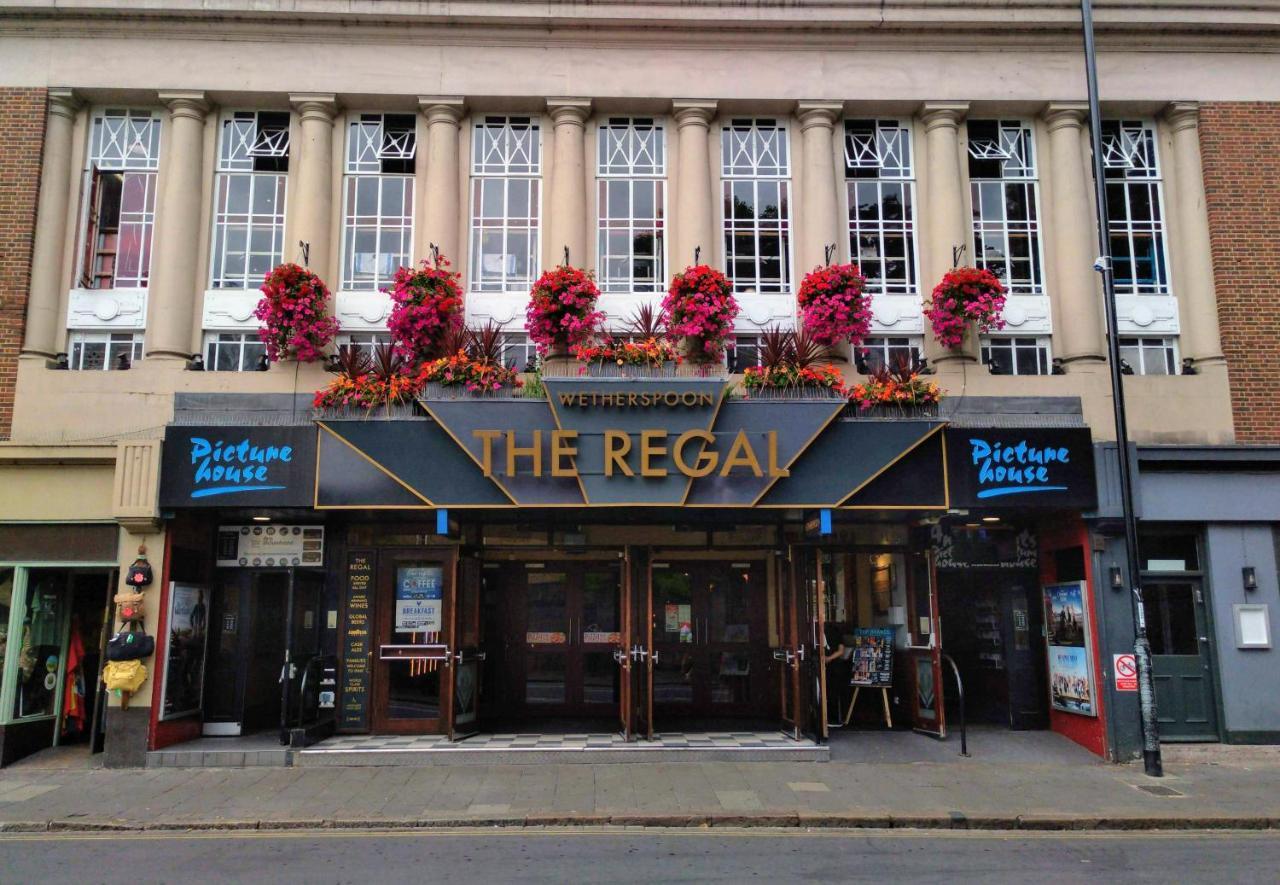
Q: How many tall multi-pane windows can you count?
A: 9